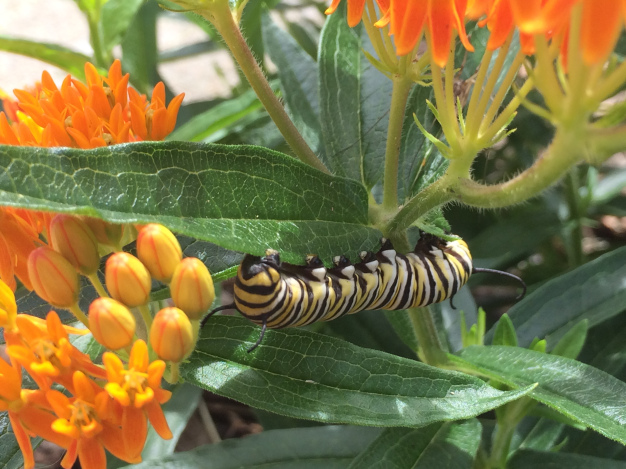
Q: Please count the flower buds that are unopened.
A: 7